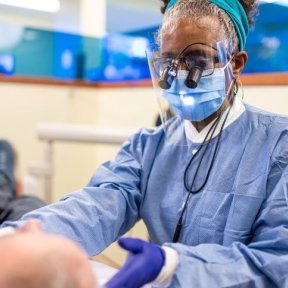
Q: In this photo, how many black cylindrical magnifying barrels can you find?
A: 2